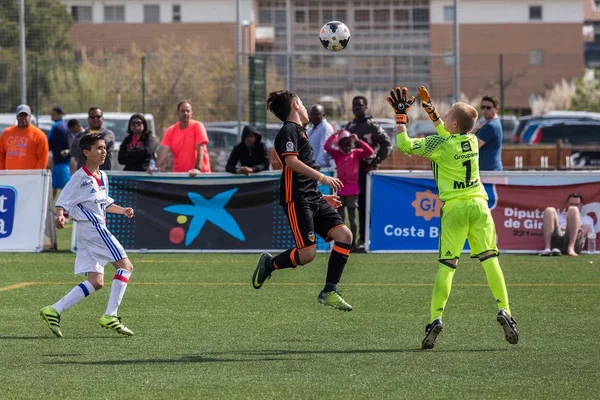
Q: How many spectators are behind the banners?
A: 11